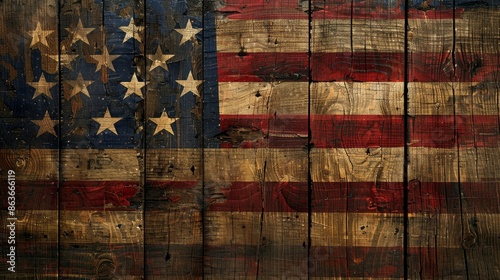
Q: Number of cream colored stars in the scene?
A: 14